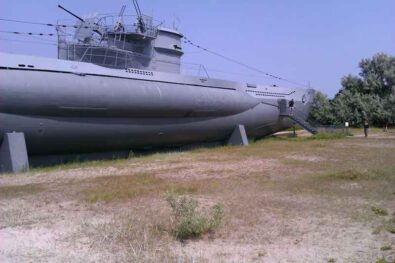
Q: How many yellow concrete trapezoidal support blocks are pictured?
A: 0